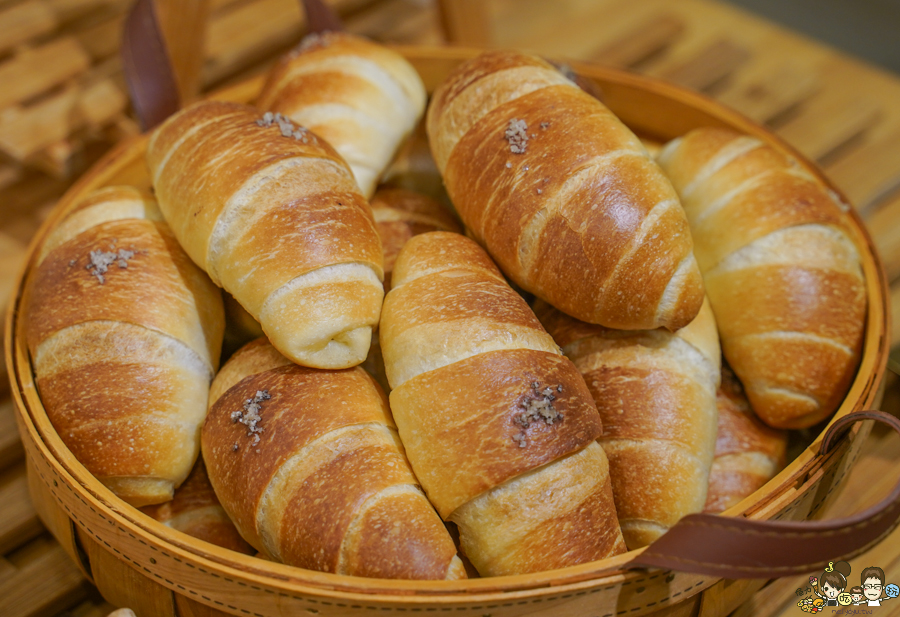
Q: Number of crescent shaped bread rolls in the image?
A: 11